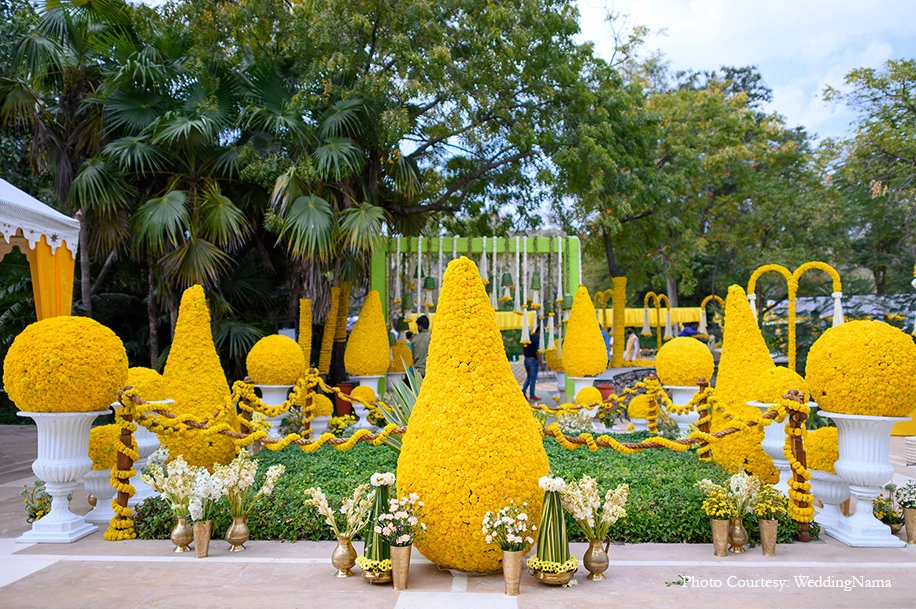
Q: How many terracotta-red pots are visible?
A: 2